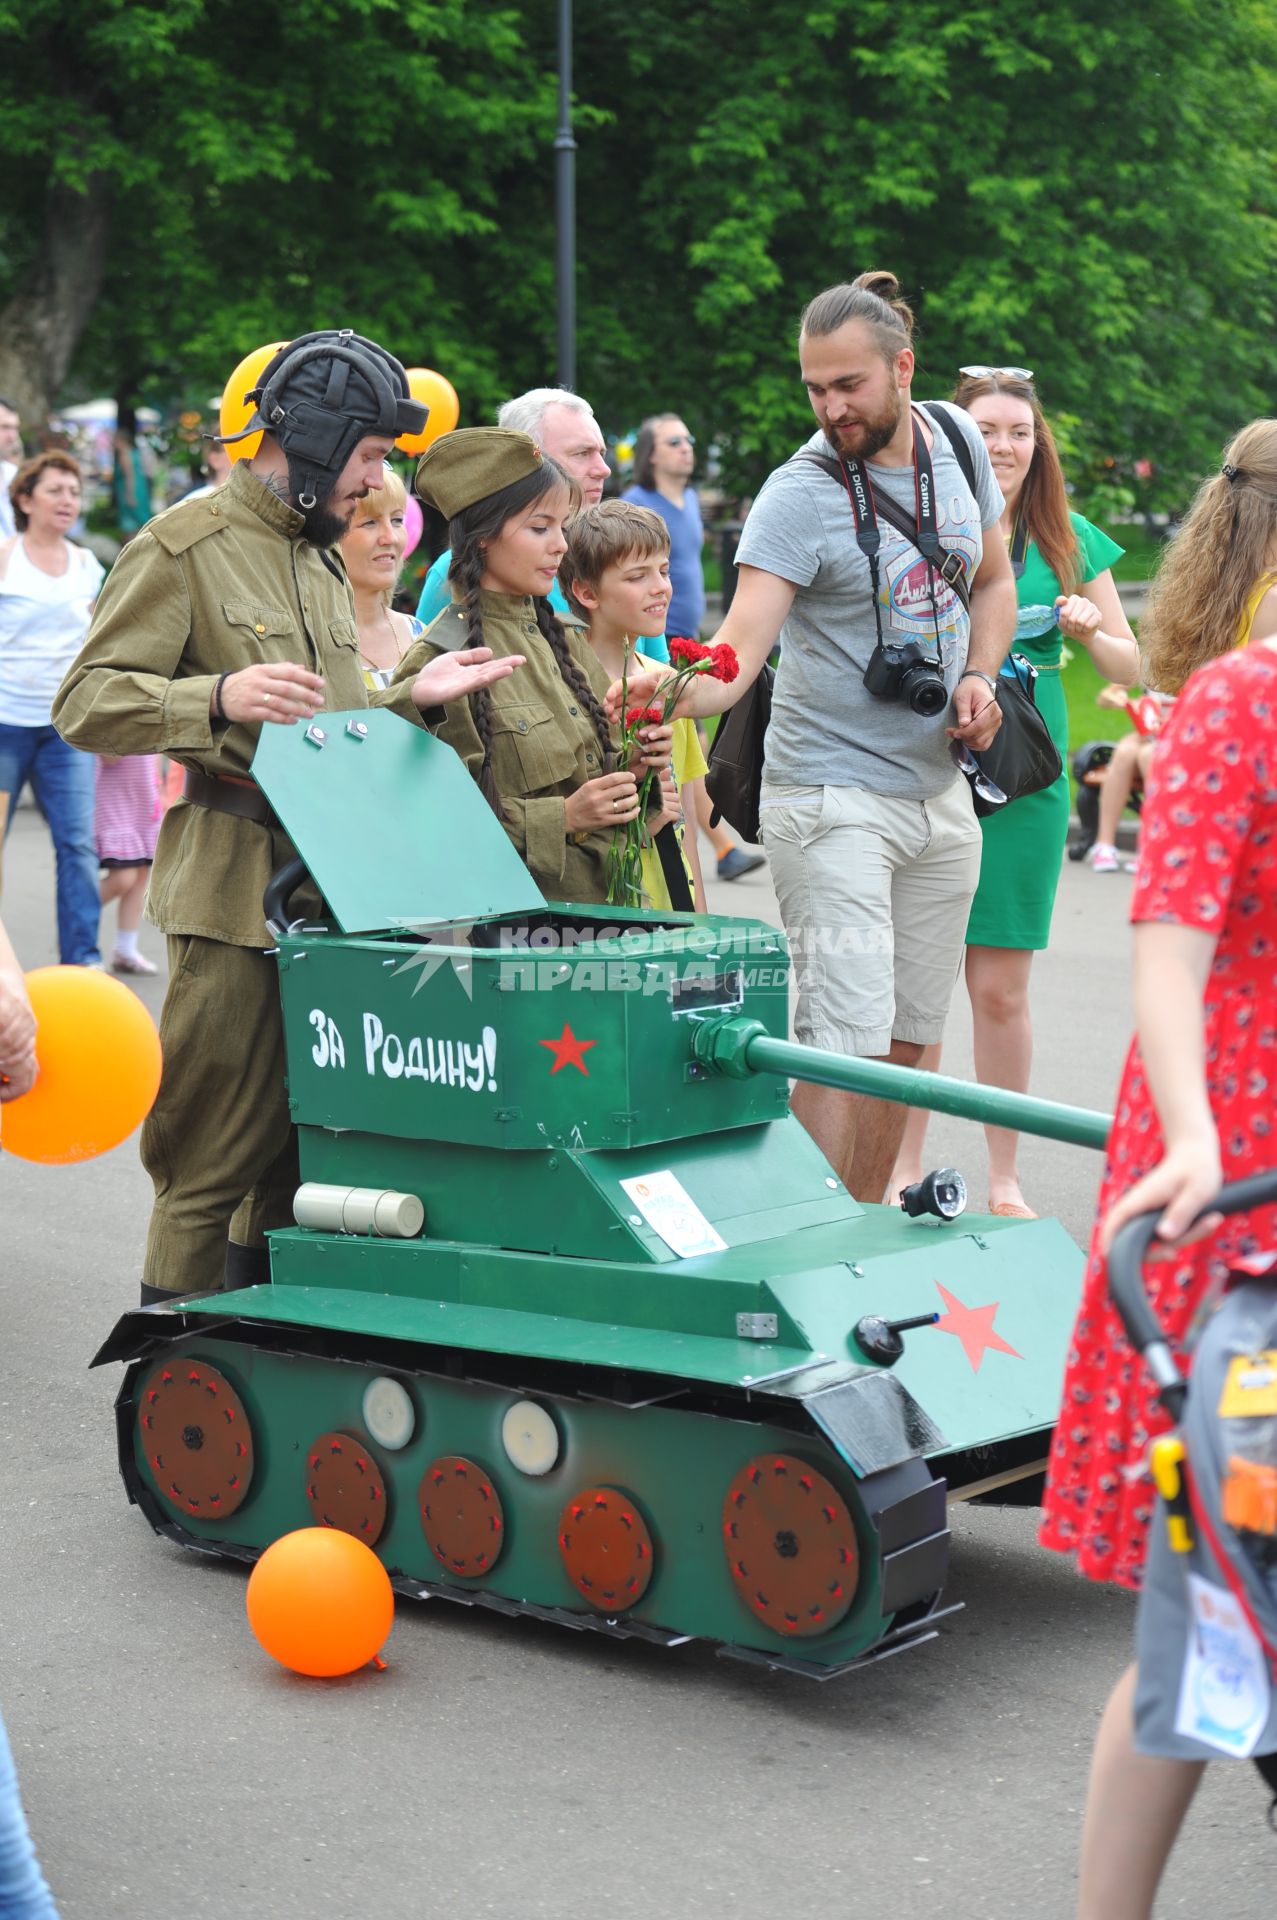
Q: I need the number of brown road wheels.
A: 5